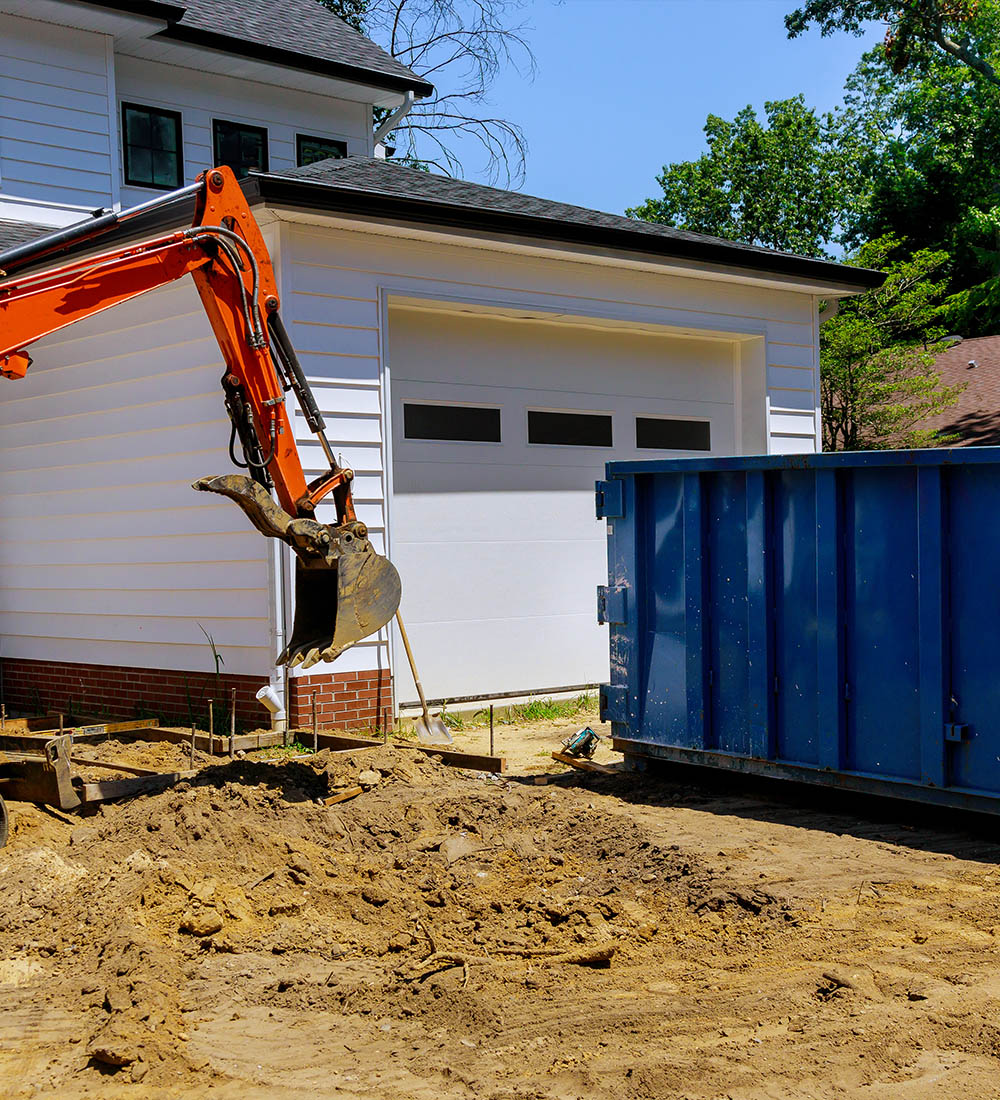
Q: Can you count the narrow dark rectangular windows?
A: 3